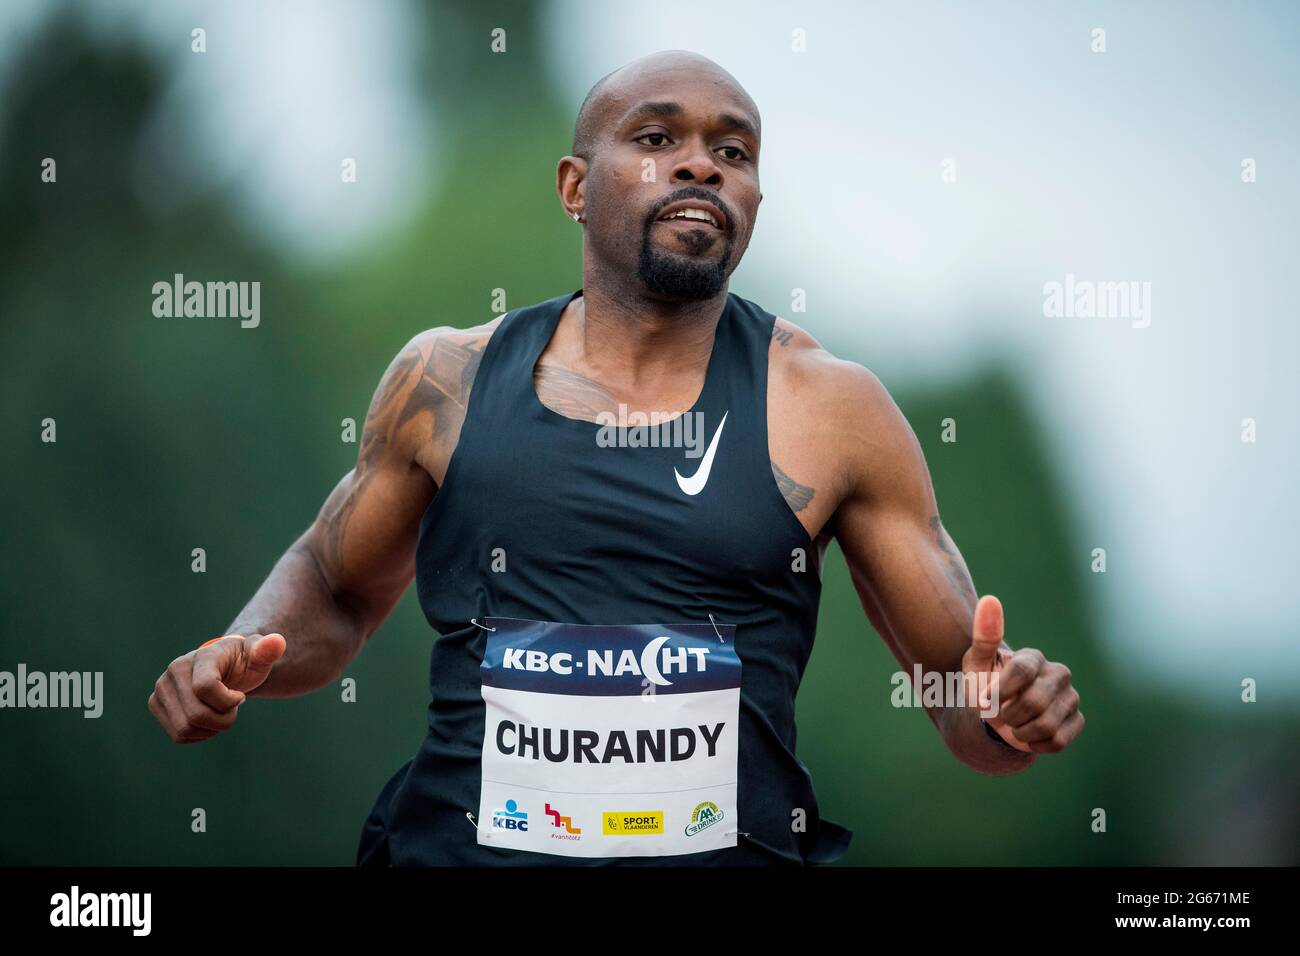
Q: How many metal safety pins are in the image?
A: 4